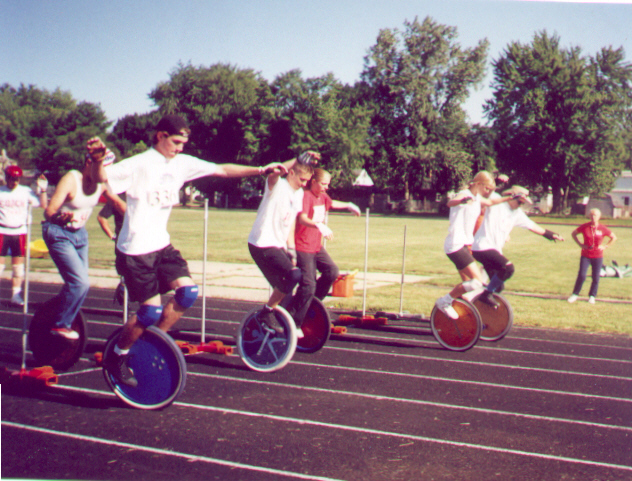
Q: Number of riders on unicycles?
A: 6